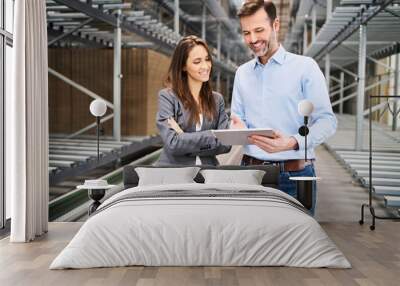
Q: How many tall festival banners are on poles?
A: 0